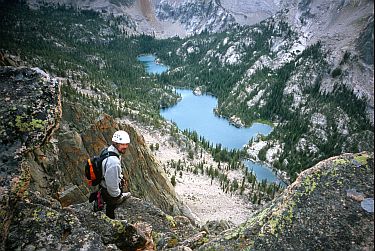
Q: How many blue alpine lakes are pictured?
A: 3